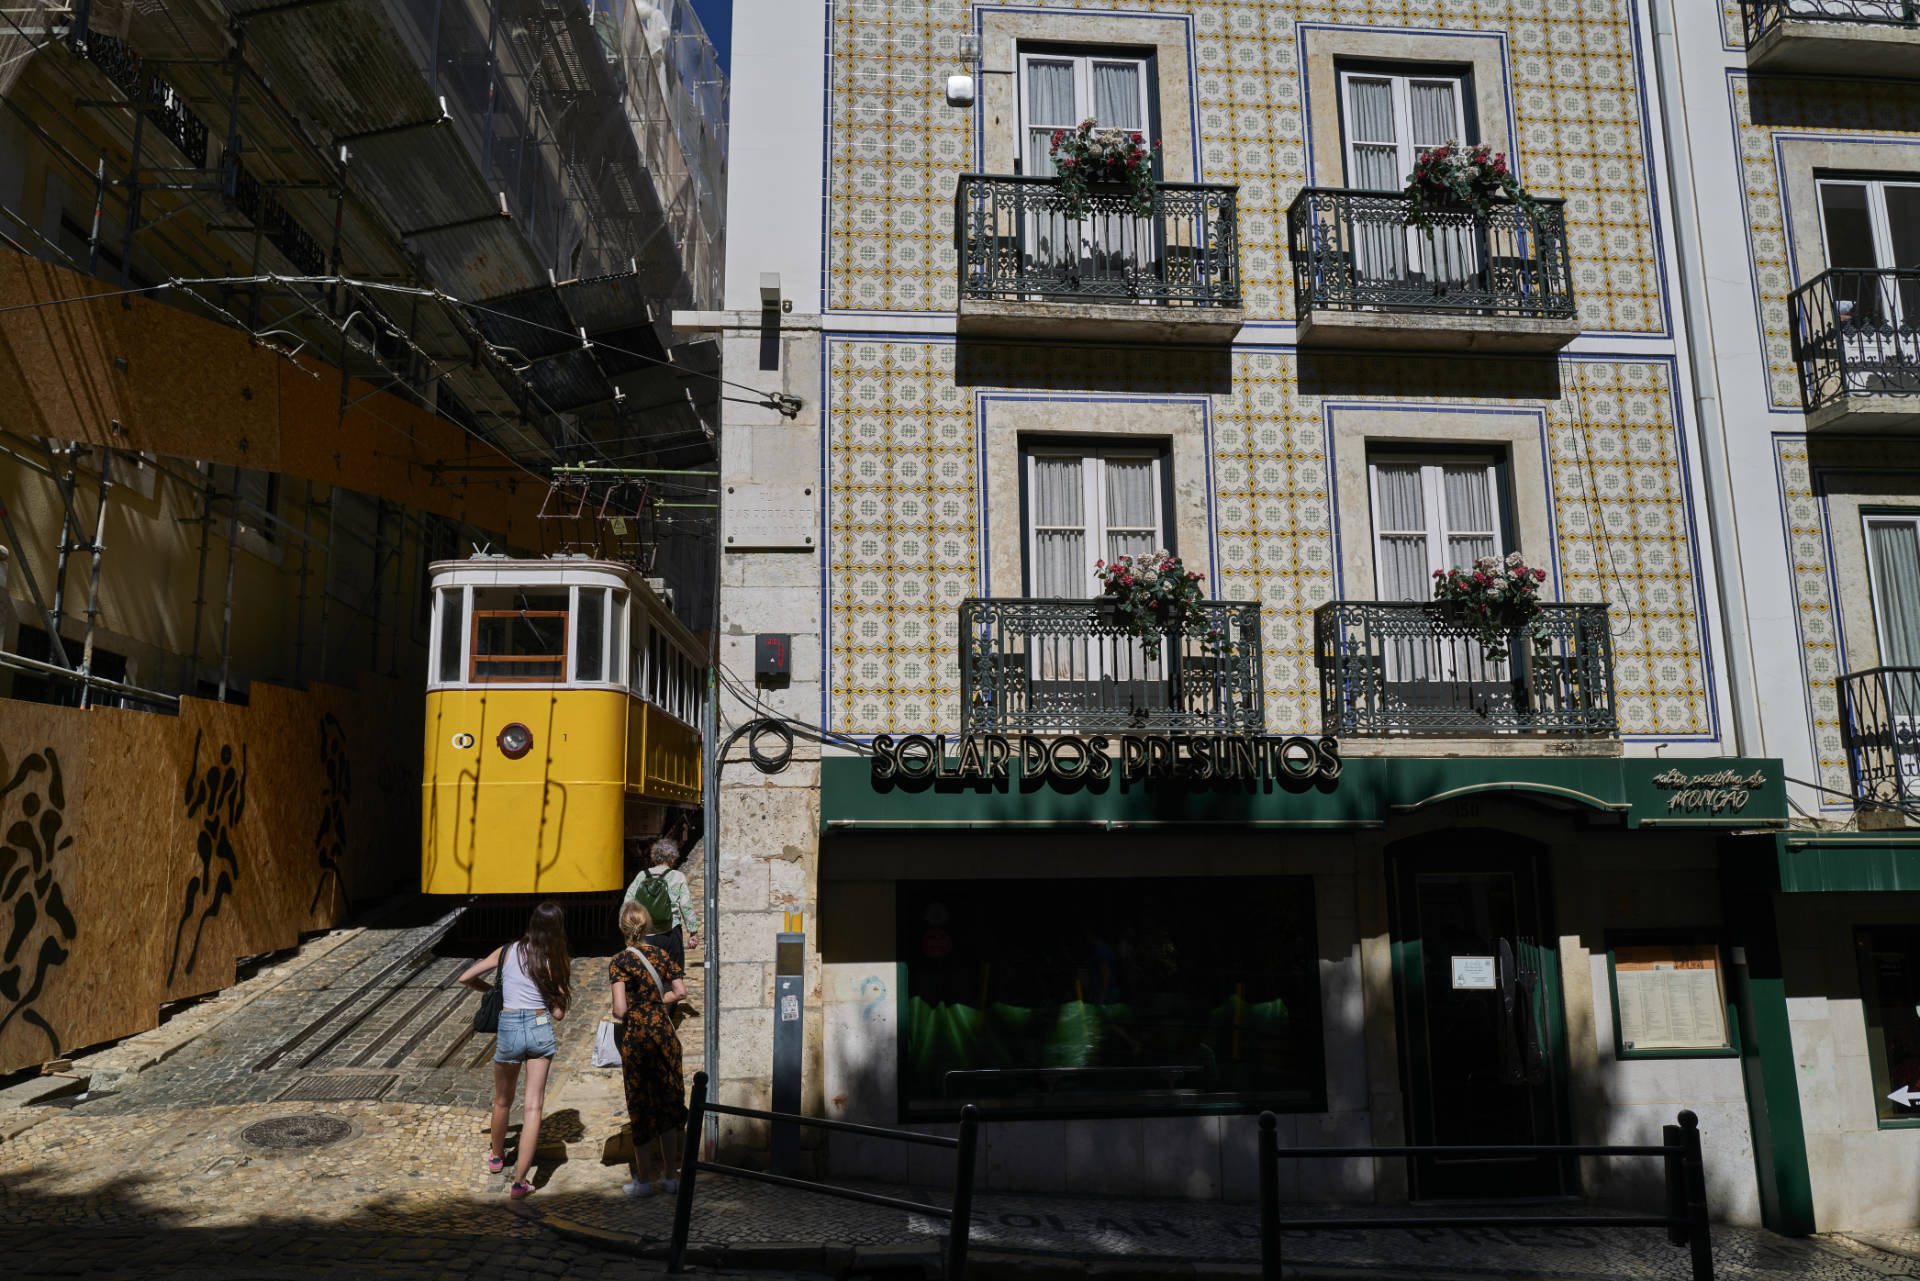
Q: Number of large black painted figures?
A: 3